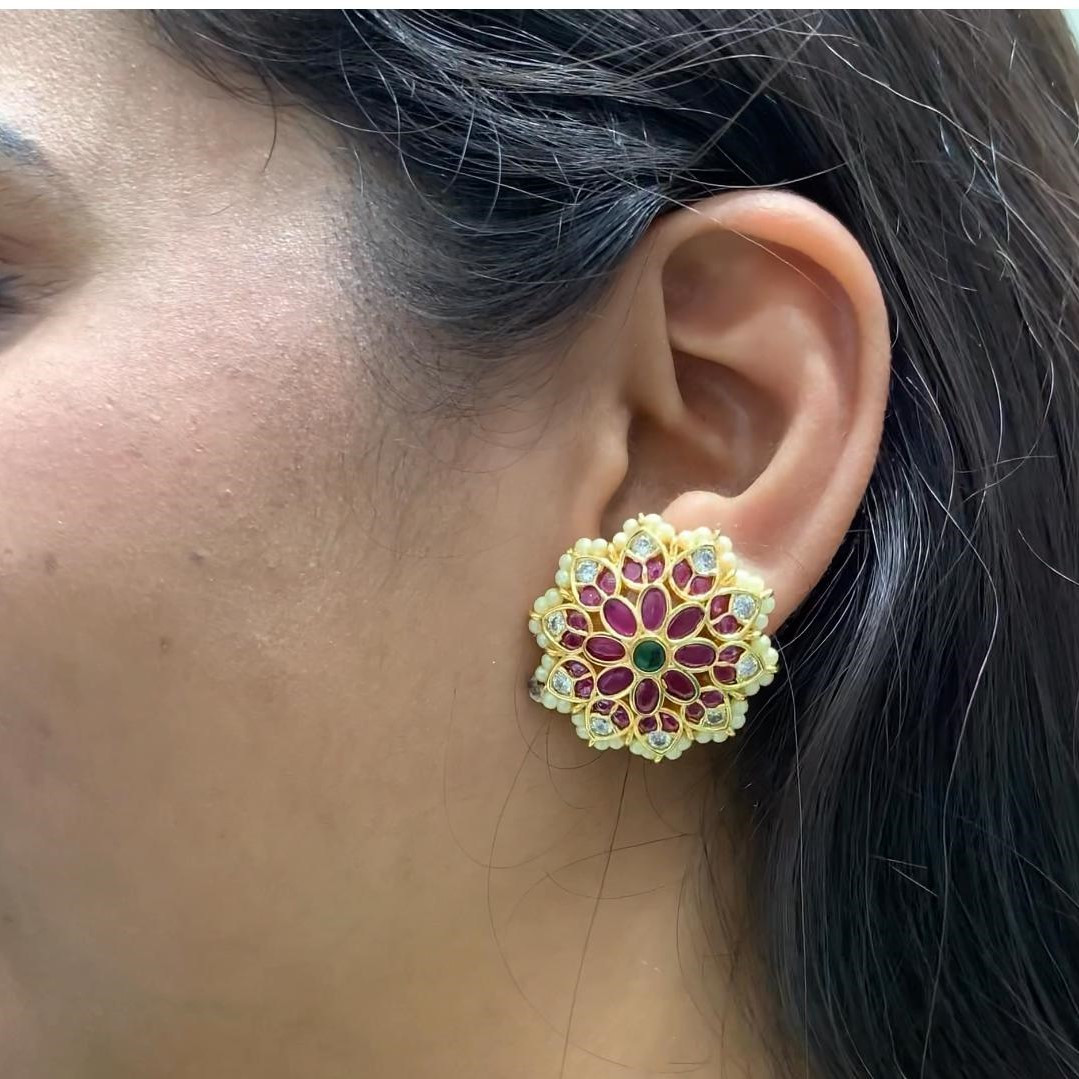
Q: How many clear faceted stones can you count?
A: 10